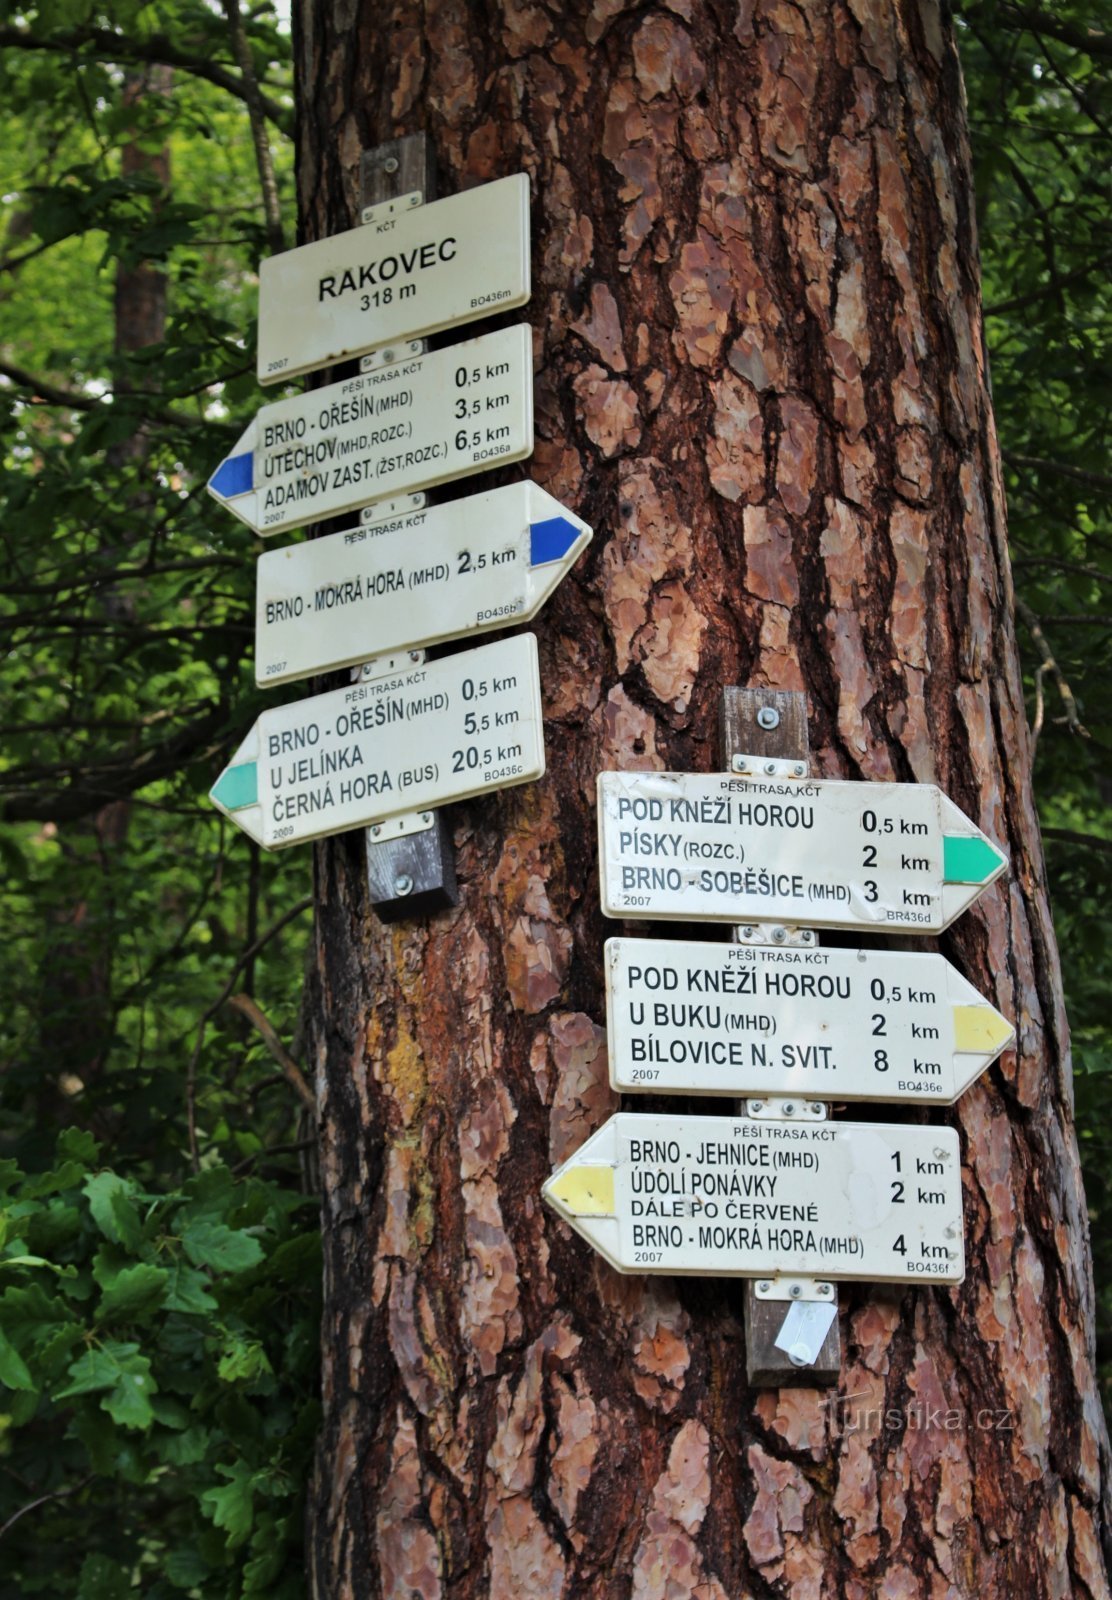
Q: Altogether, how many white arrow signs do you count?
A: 6